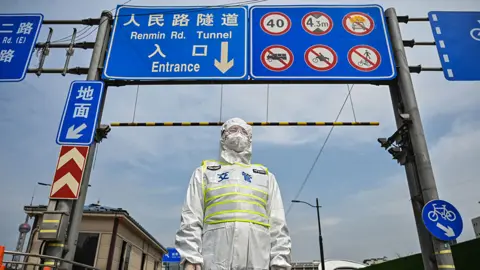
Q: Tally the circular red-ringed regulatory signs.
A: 6